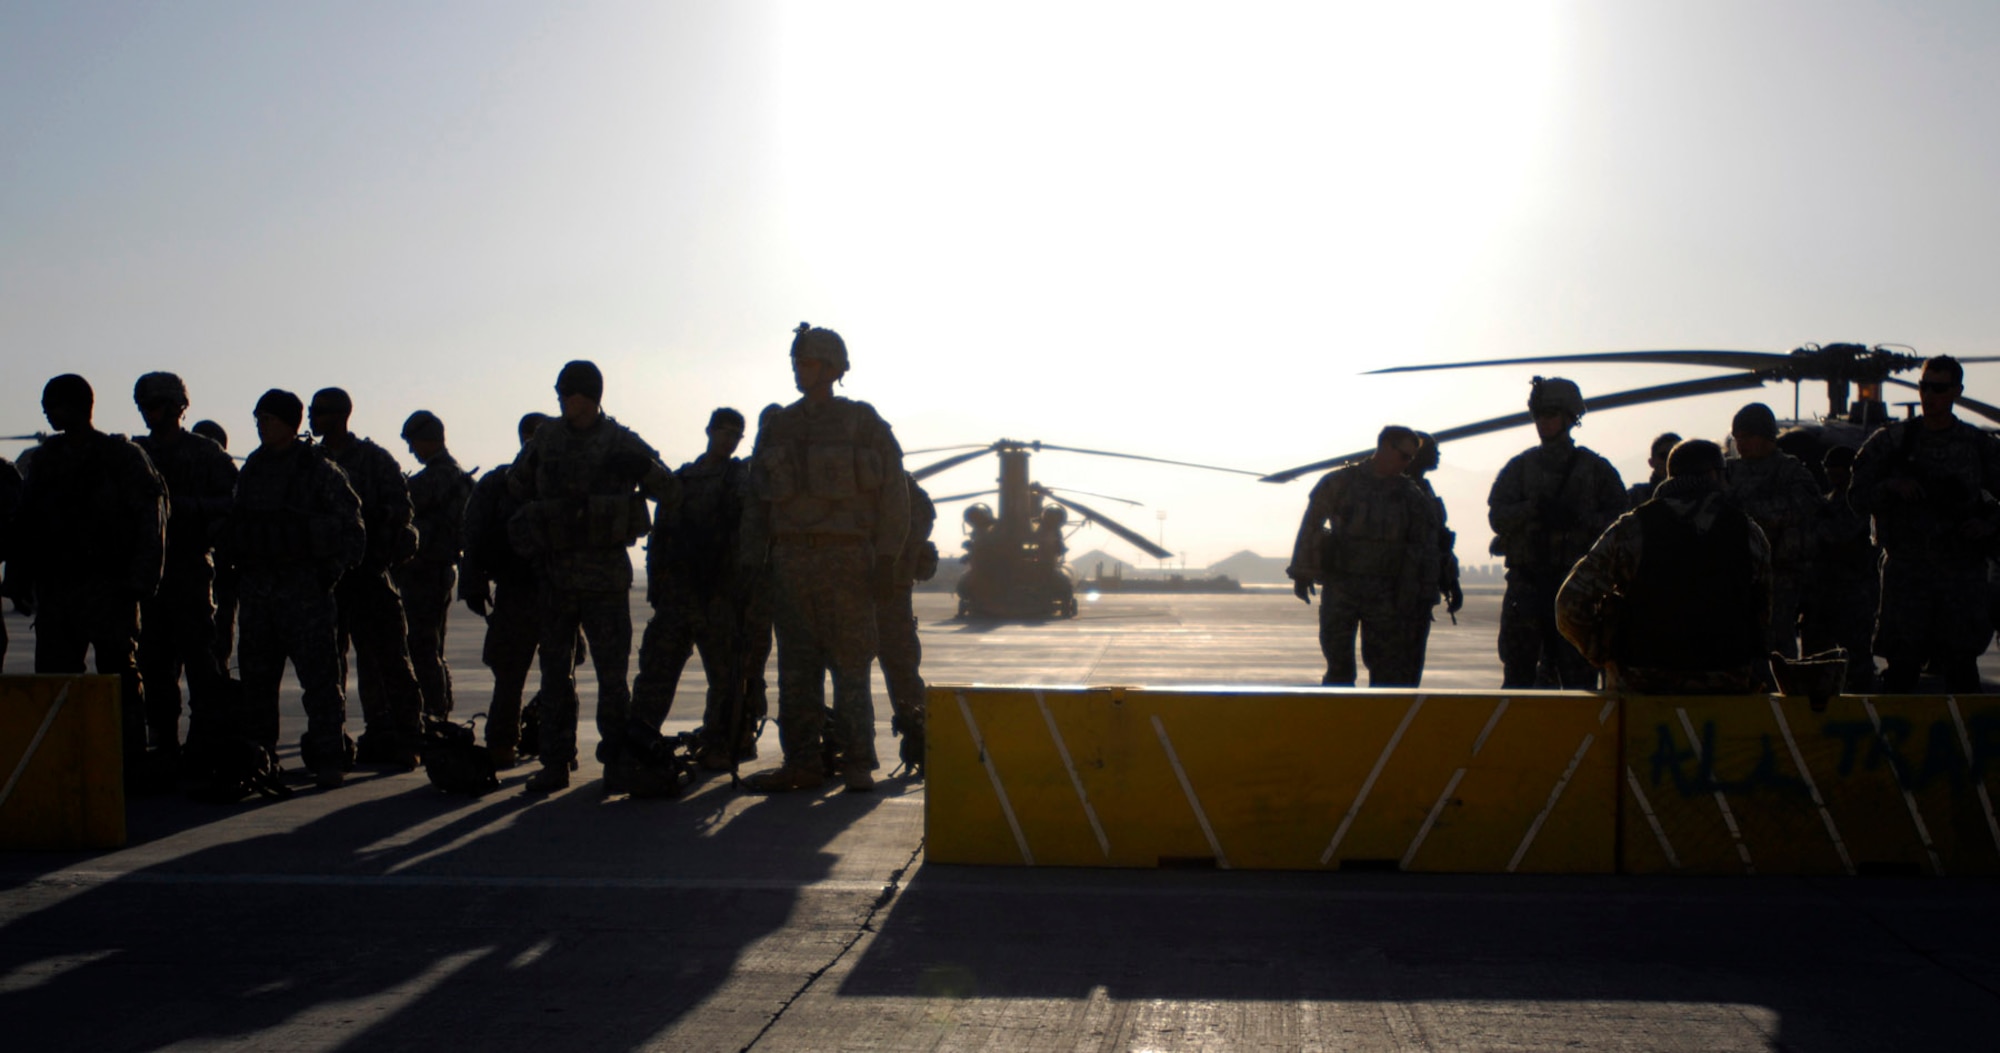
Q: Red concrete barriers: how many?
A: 0